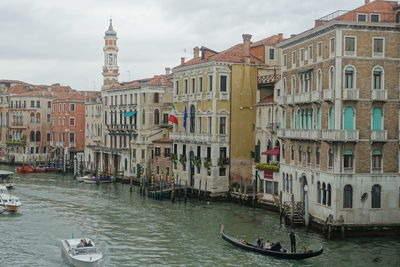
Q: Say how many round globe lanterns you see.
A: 1